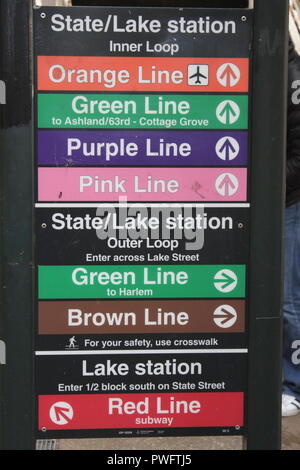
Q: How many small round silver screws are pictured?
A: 6